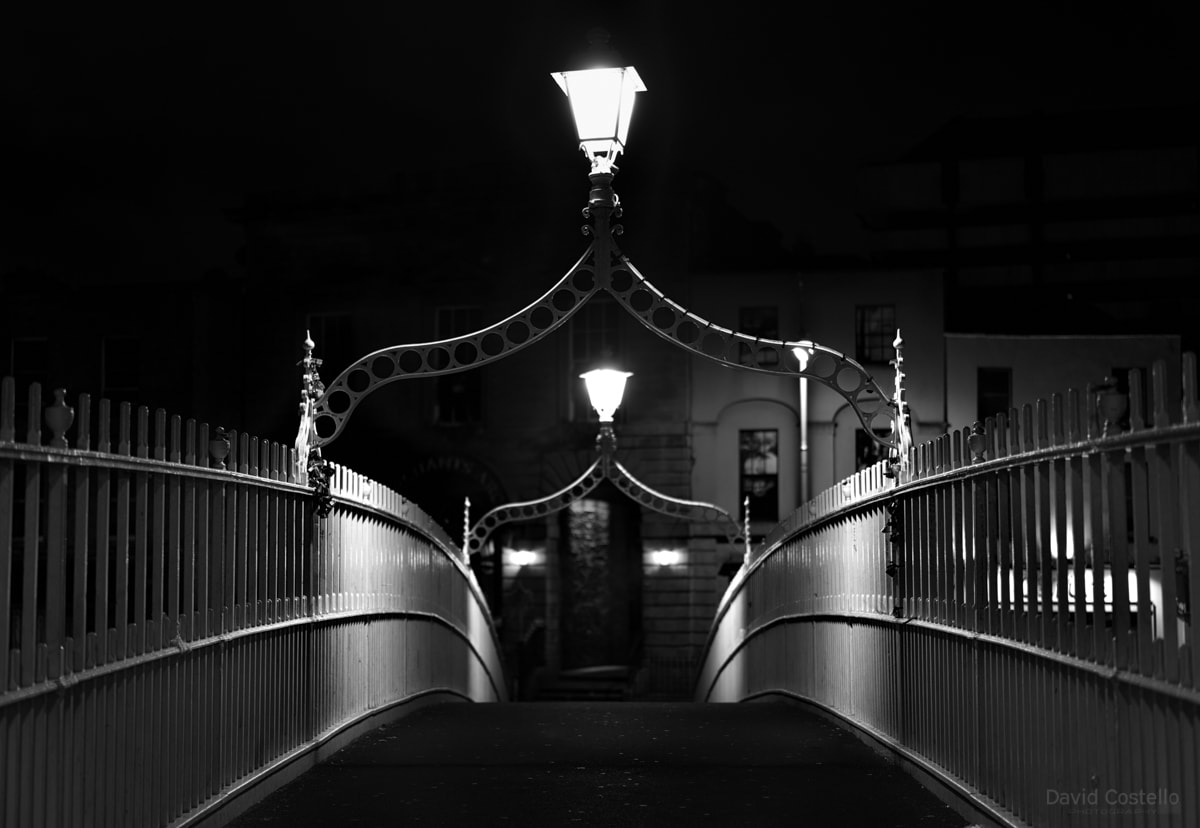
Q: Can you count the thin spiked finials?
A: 4